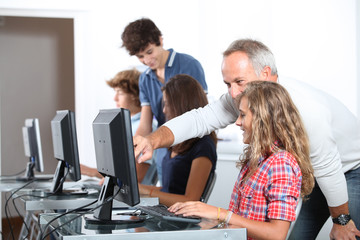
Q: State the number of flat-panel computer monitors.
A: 3